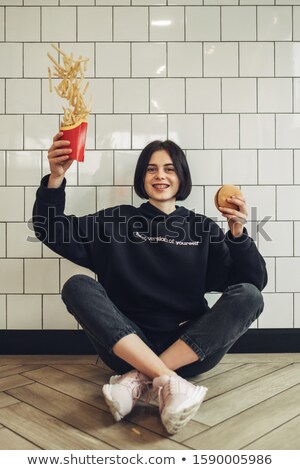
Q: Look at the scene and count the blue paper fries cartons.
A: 0